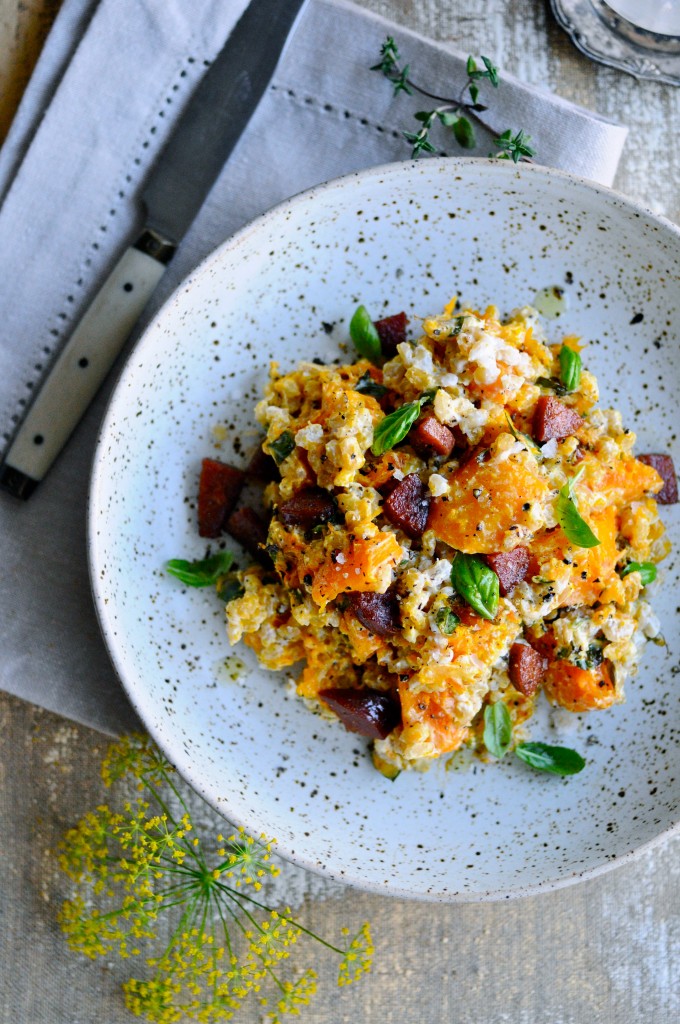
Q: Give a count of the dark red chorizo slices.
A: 13